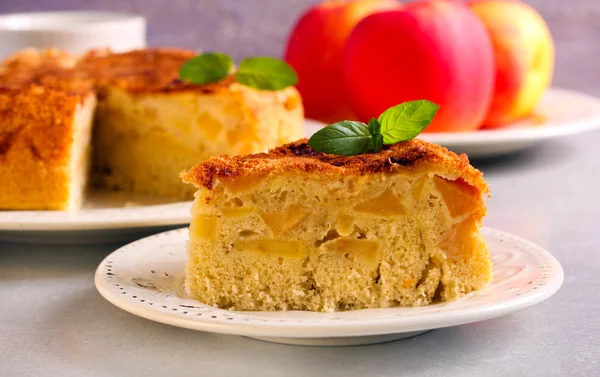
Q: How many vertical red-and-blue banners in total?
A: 0